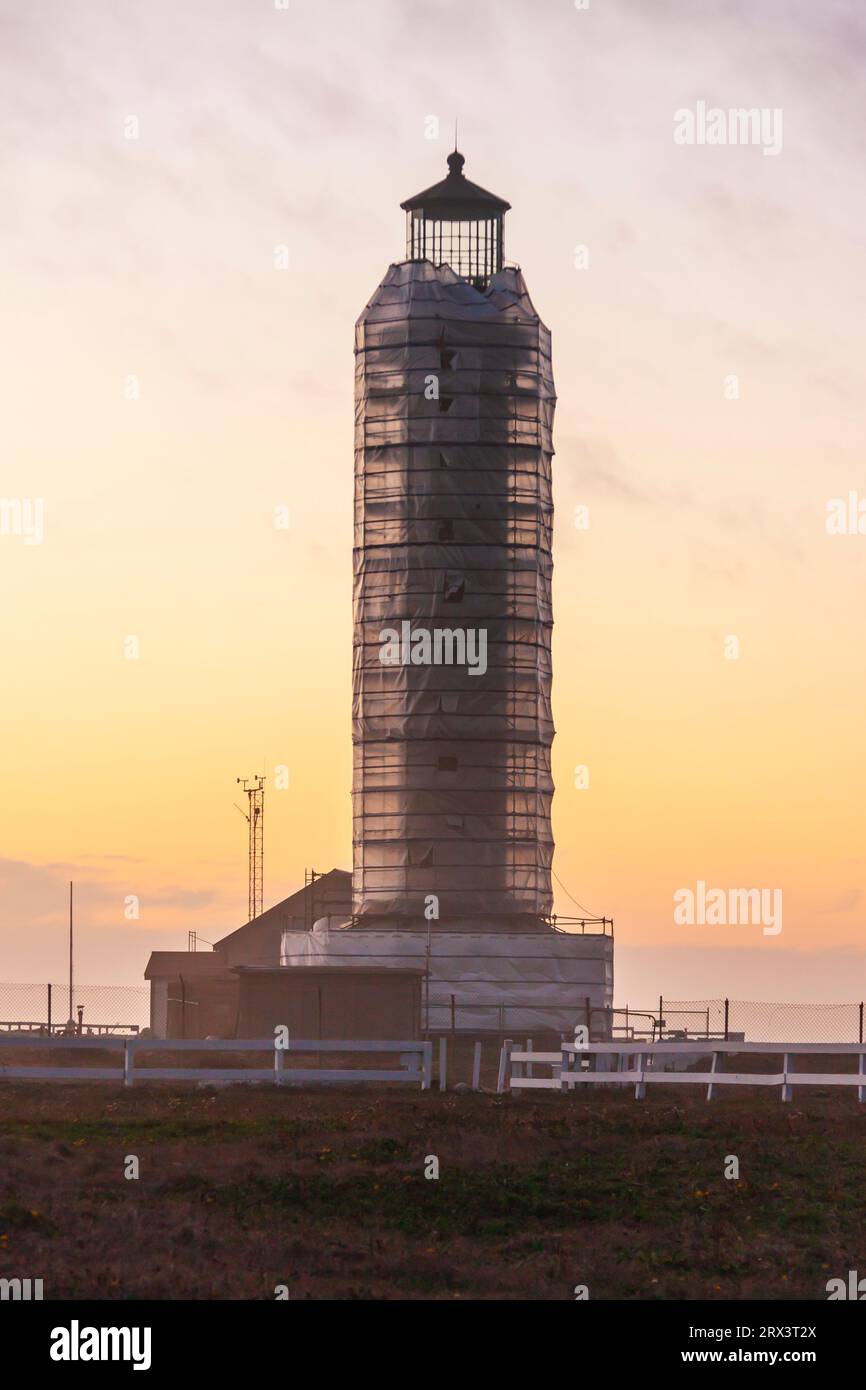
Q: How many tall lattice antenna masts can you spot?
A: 1